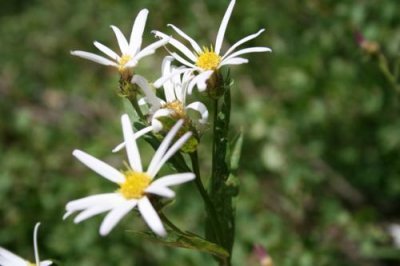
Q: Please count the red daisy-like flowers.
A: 0